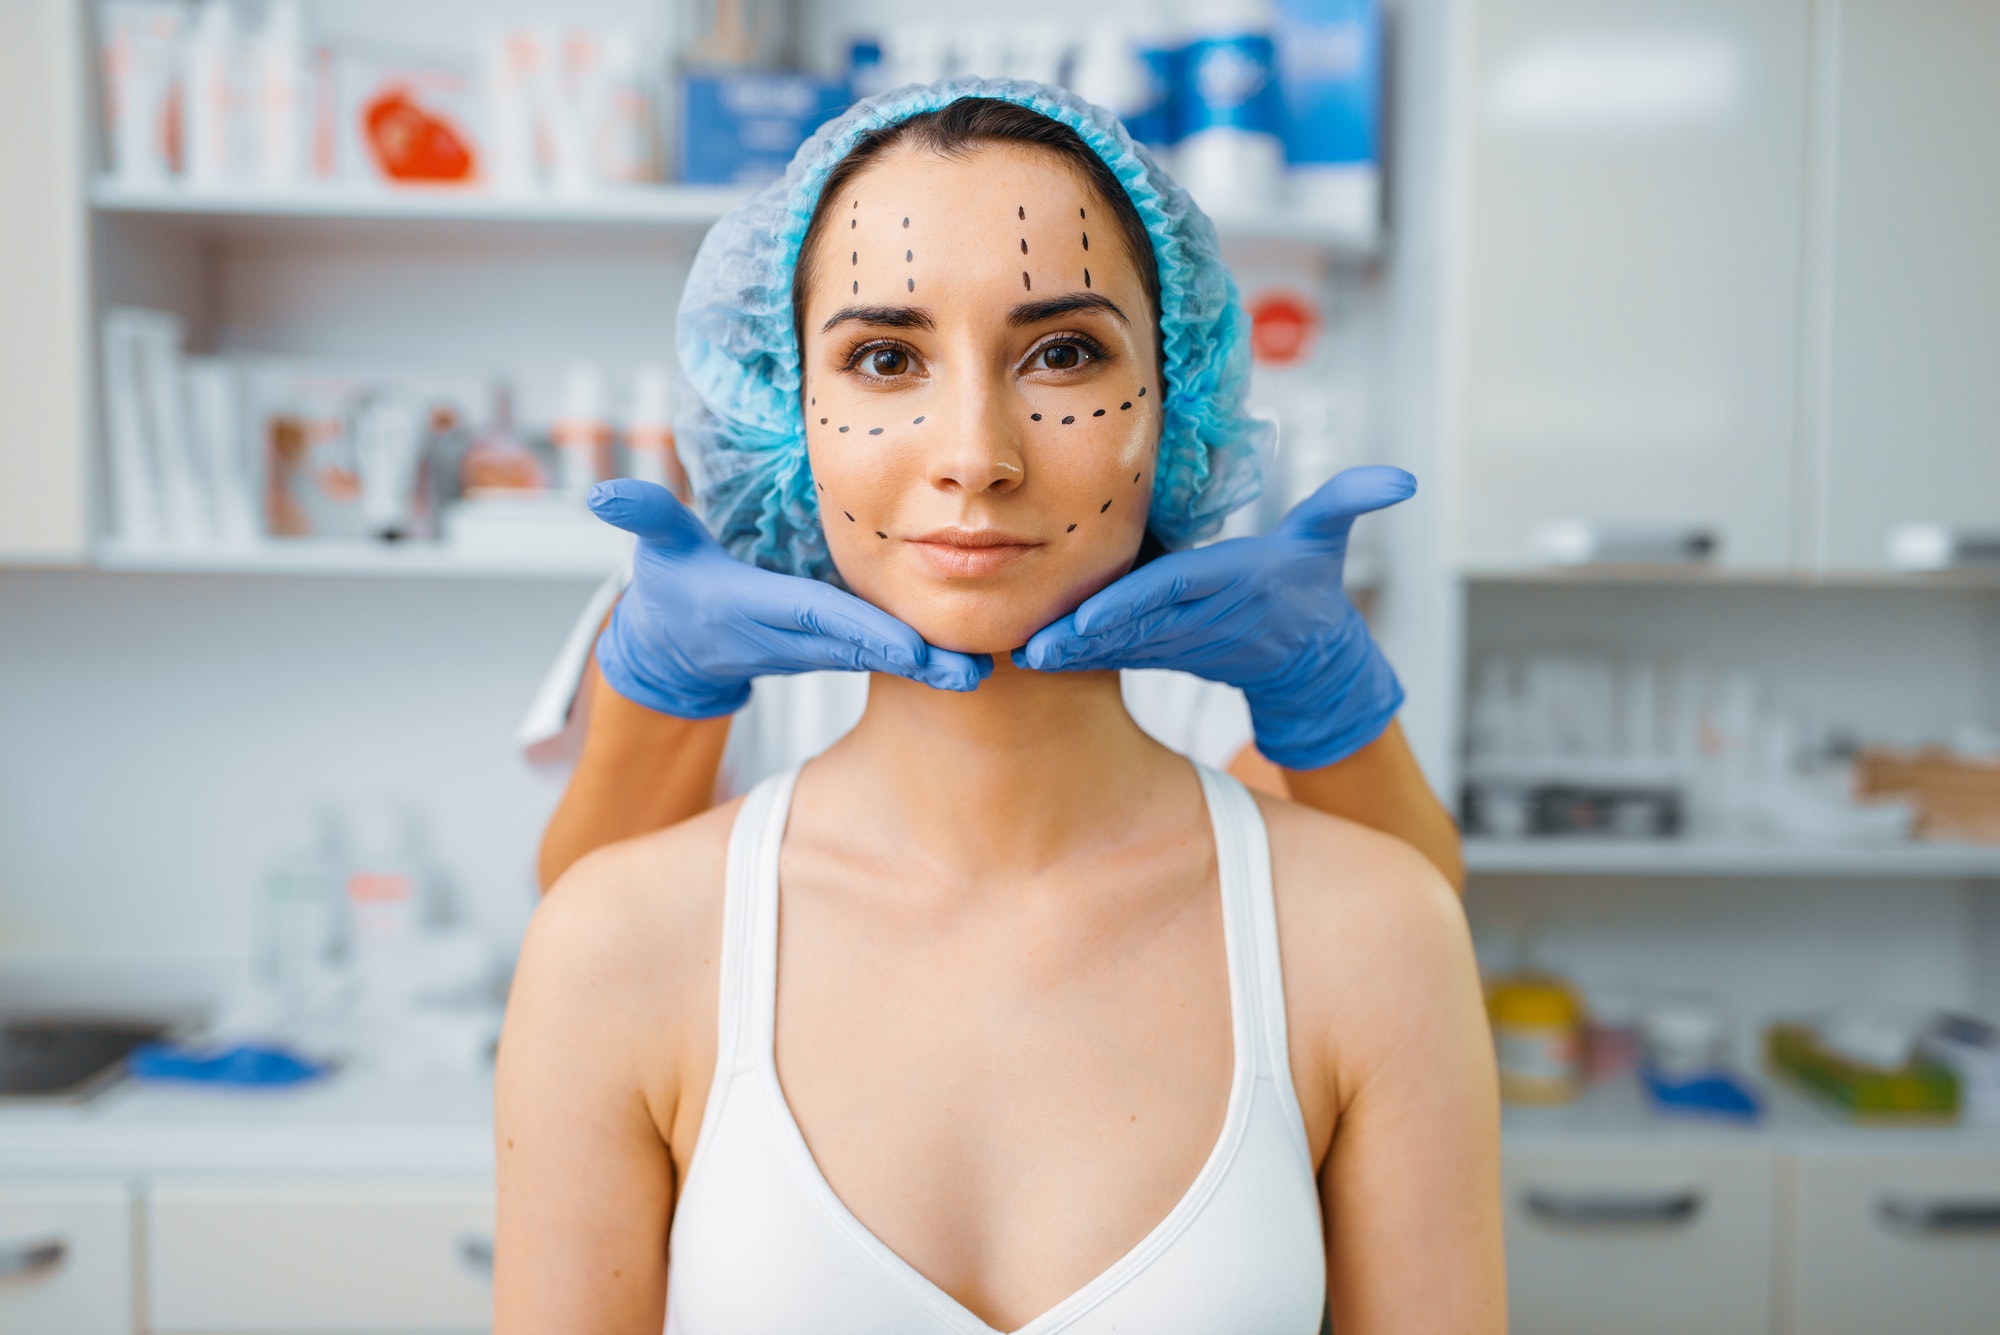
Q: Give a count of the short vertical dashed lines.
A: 4